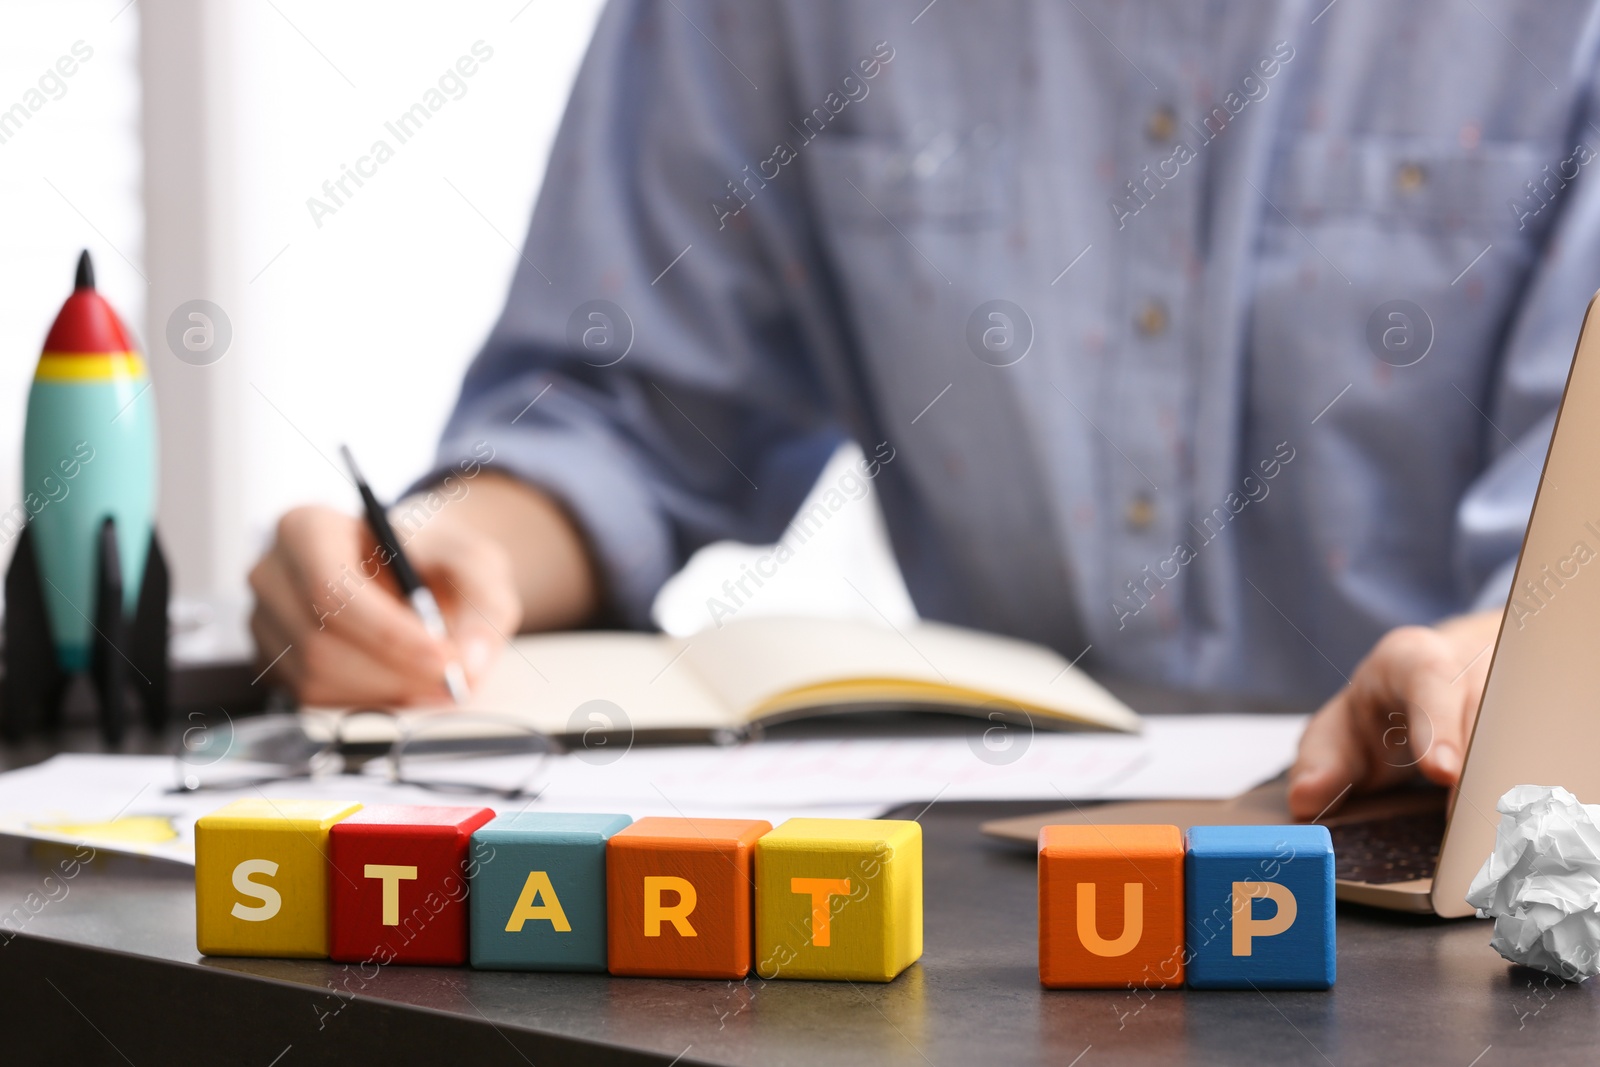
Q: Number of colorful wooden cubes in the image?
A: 7